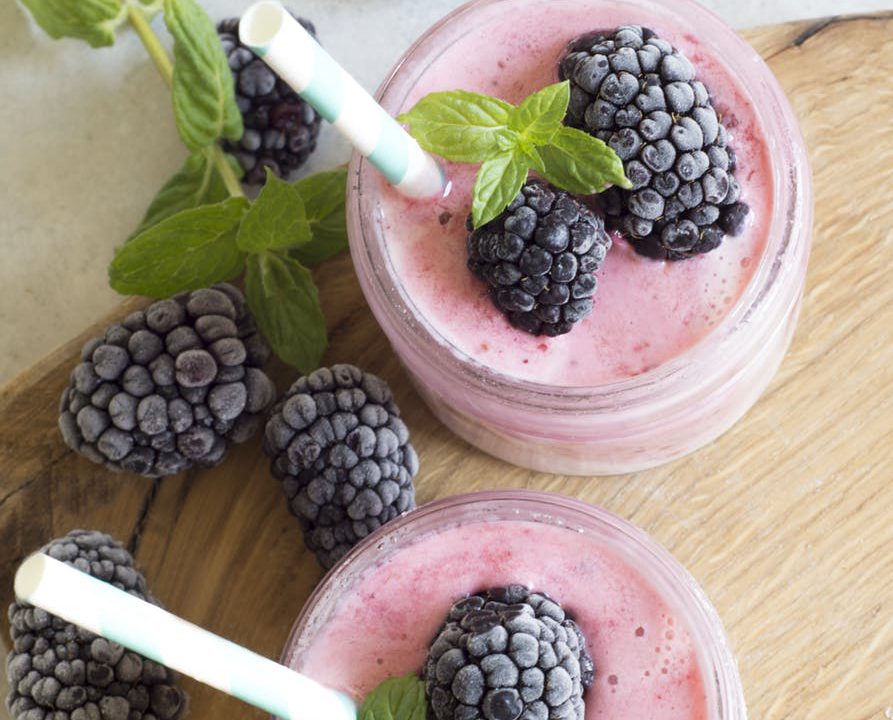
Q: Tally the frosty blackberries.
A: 7